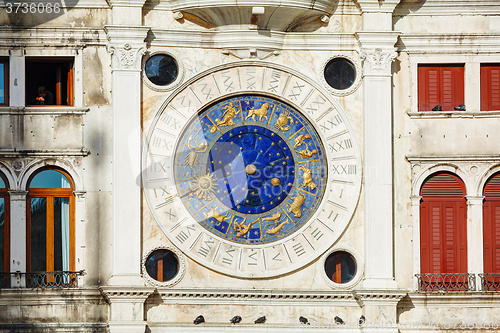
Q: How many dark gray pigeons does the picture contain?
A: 8